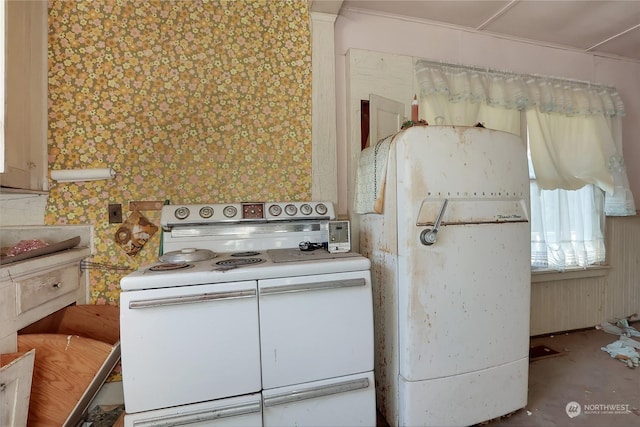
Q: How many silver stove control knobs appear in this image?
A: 7